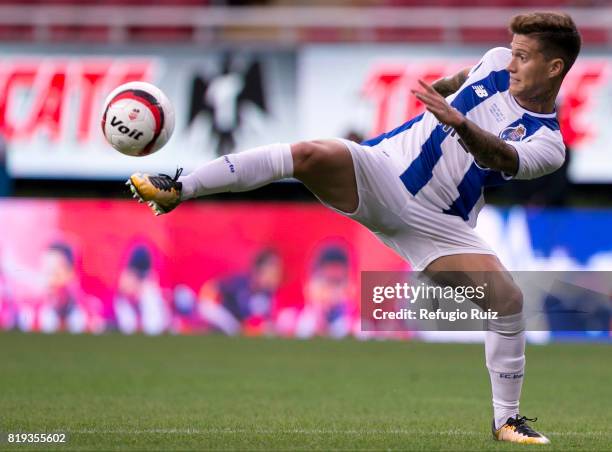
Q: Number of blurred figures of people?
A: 4